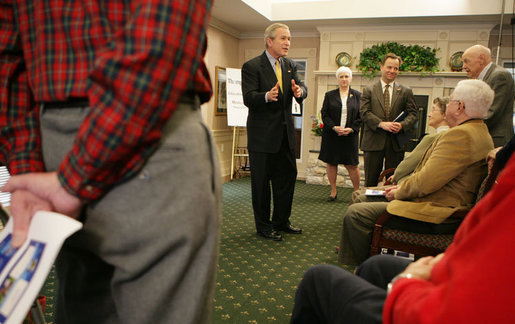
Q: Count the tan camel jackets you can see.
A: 1